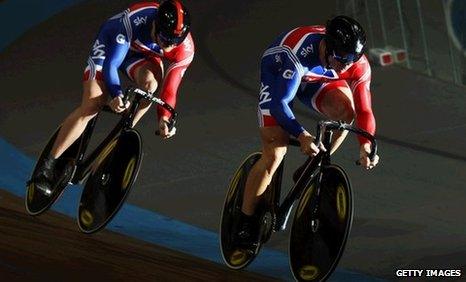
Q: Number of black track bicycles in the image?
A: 2